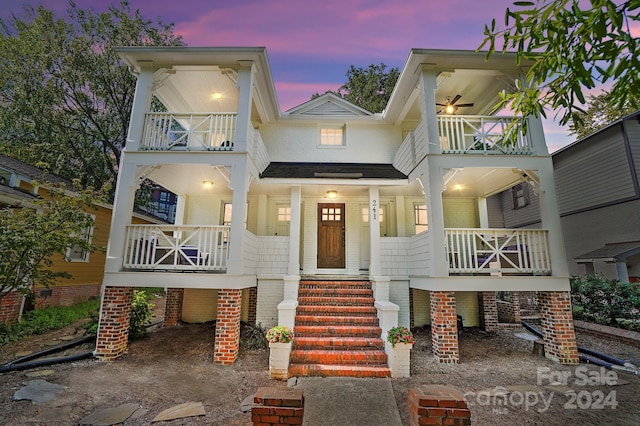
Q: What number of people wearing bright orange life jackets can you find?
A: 0